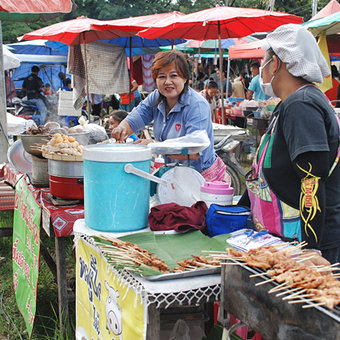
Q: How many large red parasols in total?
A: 3